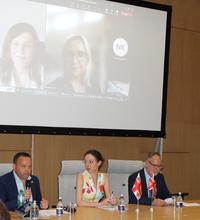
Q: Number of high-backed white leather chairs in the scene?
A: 3